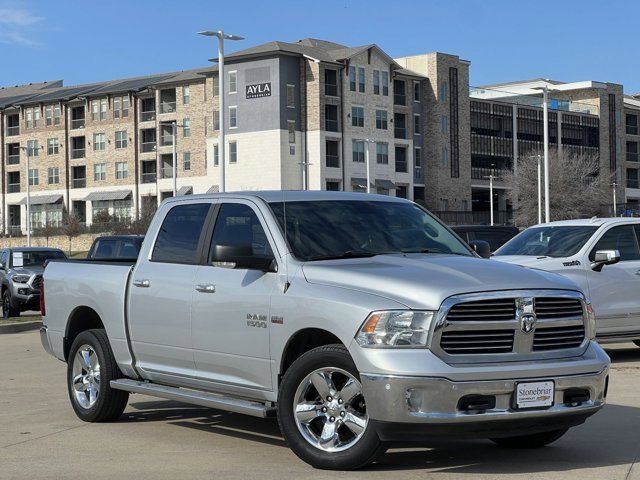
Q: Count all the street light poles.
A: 9